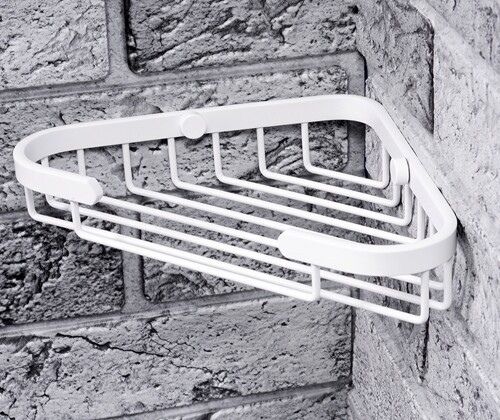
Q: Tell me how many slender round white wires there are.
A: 9